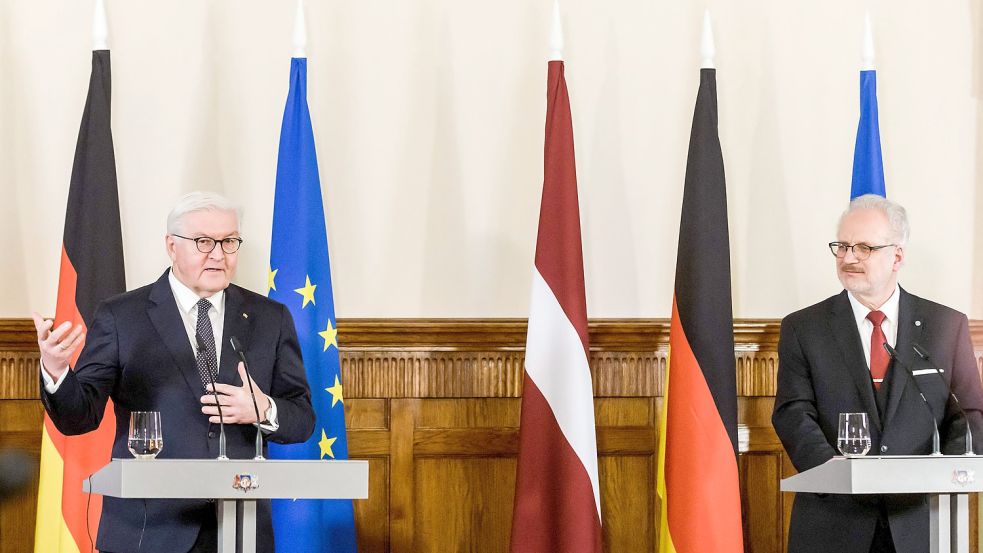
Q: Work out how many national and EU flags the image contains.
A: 5